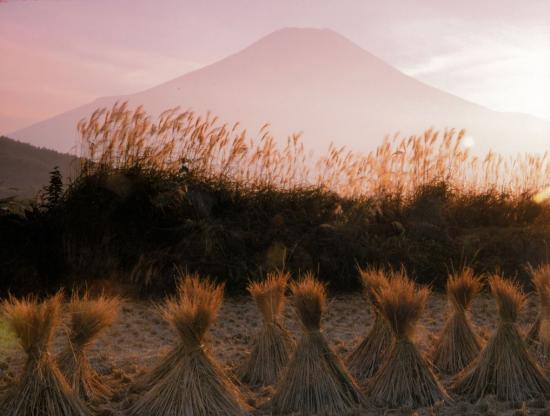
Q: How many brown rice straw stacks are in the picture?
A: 10